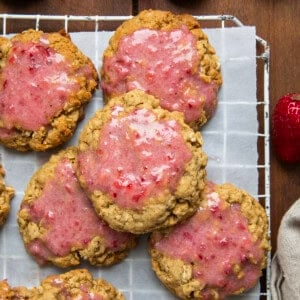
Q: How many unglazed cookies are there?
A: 0